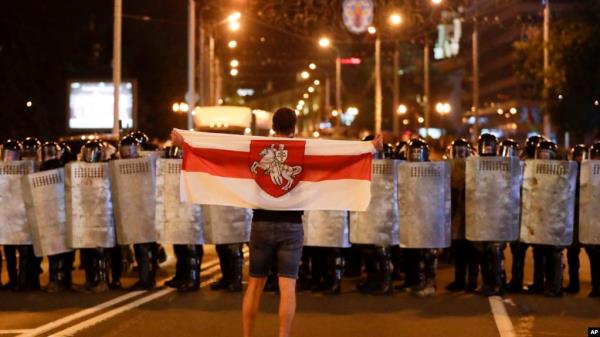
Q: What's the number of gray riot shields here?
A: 12